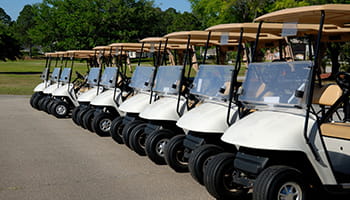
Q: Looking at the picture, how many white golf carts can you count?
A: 9